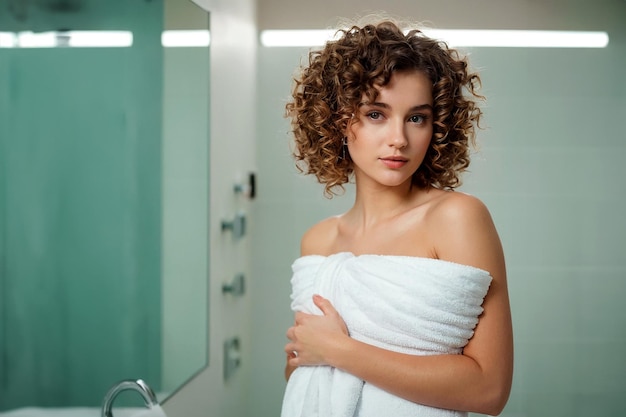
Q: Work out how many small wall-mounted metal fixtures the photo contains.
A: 4